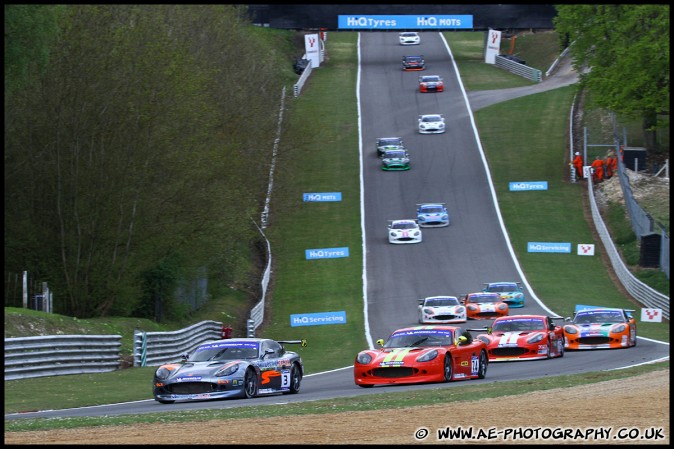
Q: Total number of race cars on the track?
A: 15